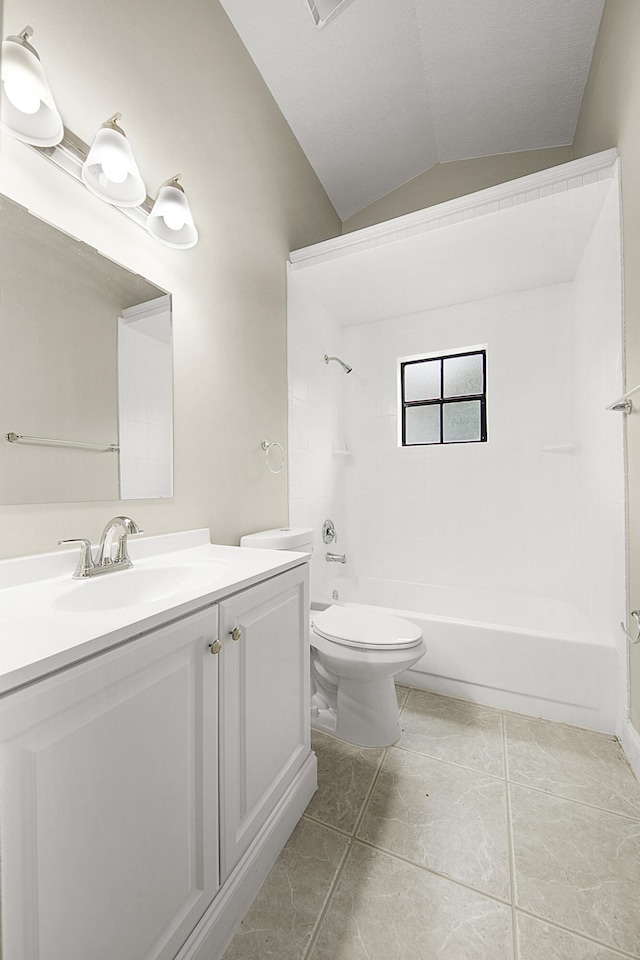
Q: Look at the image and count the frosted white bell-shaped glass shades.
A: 3